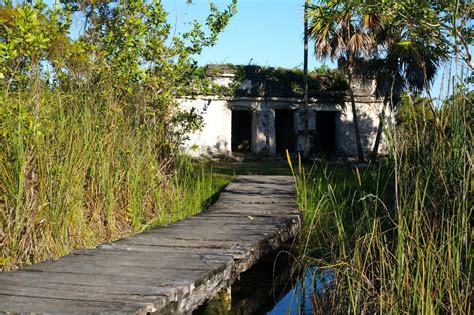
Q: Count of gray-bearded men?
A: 0